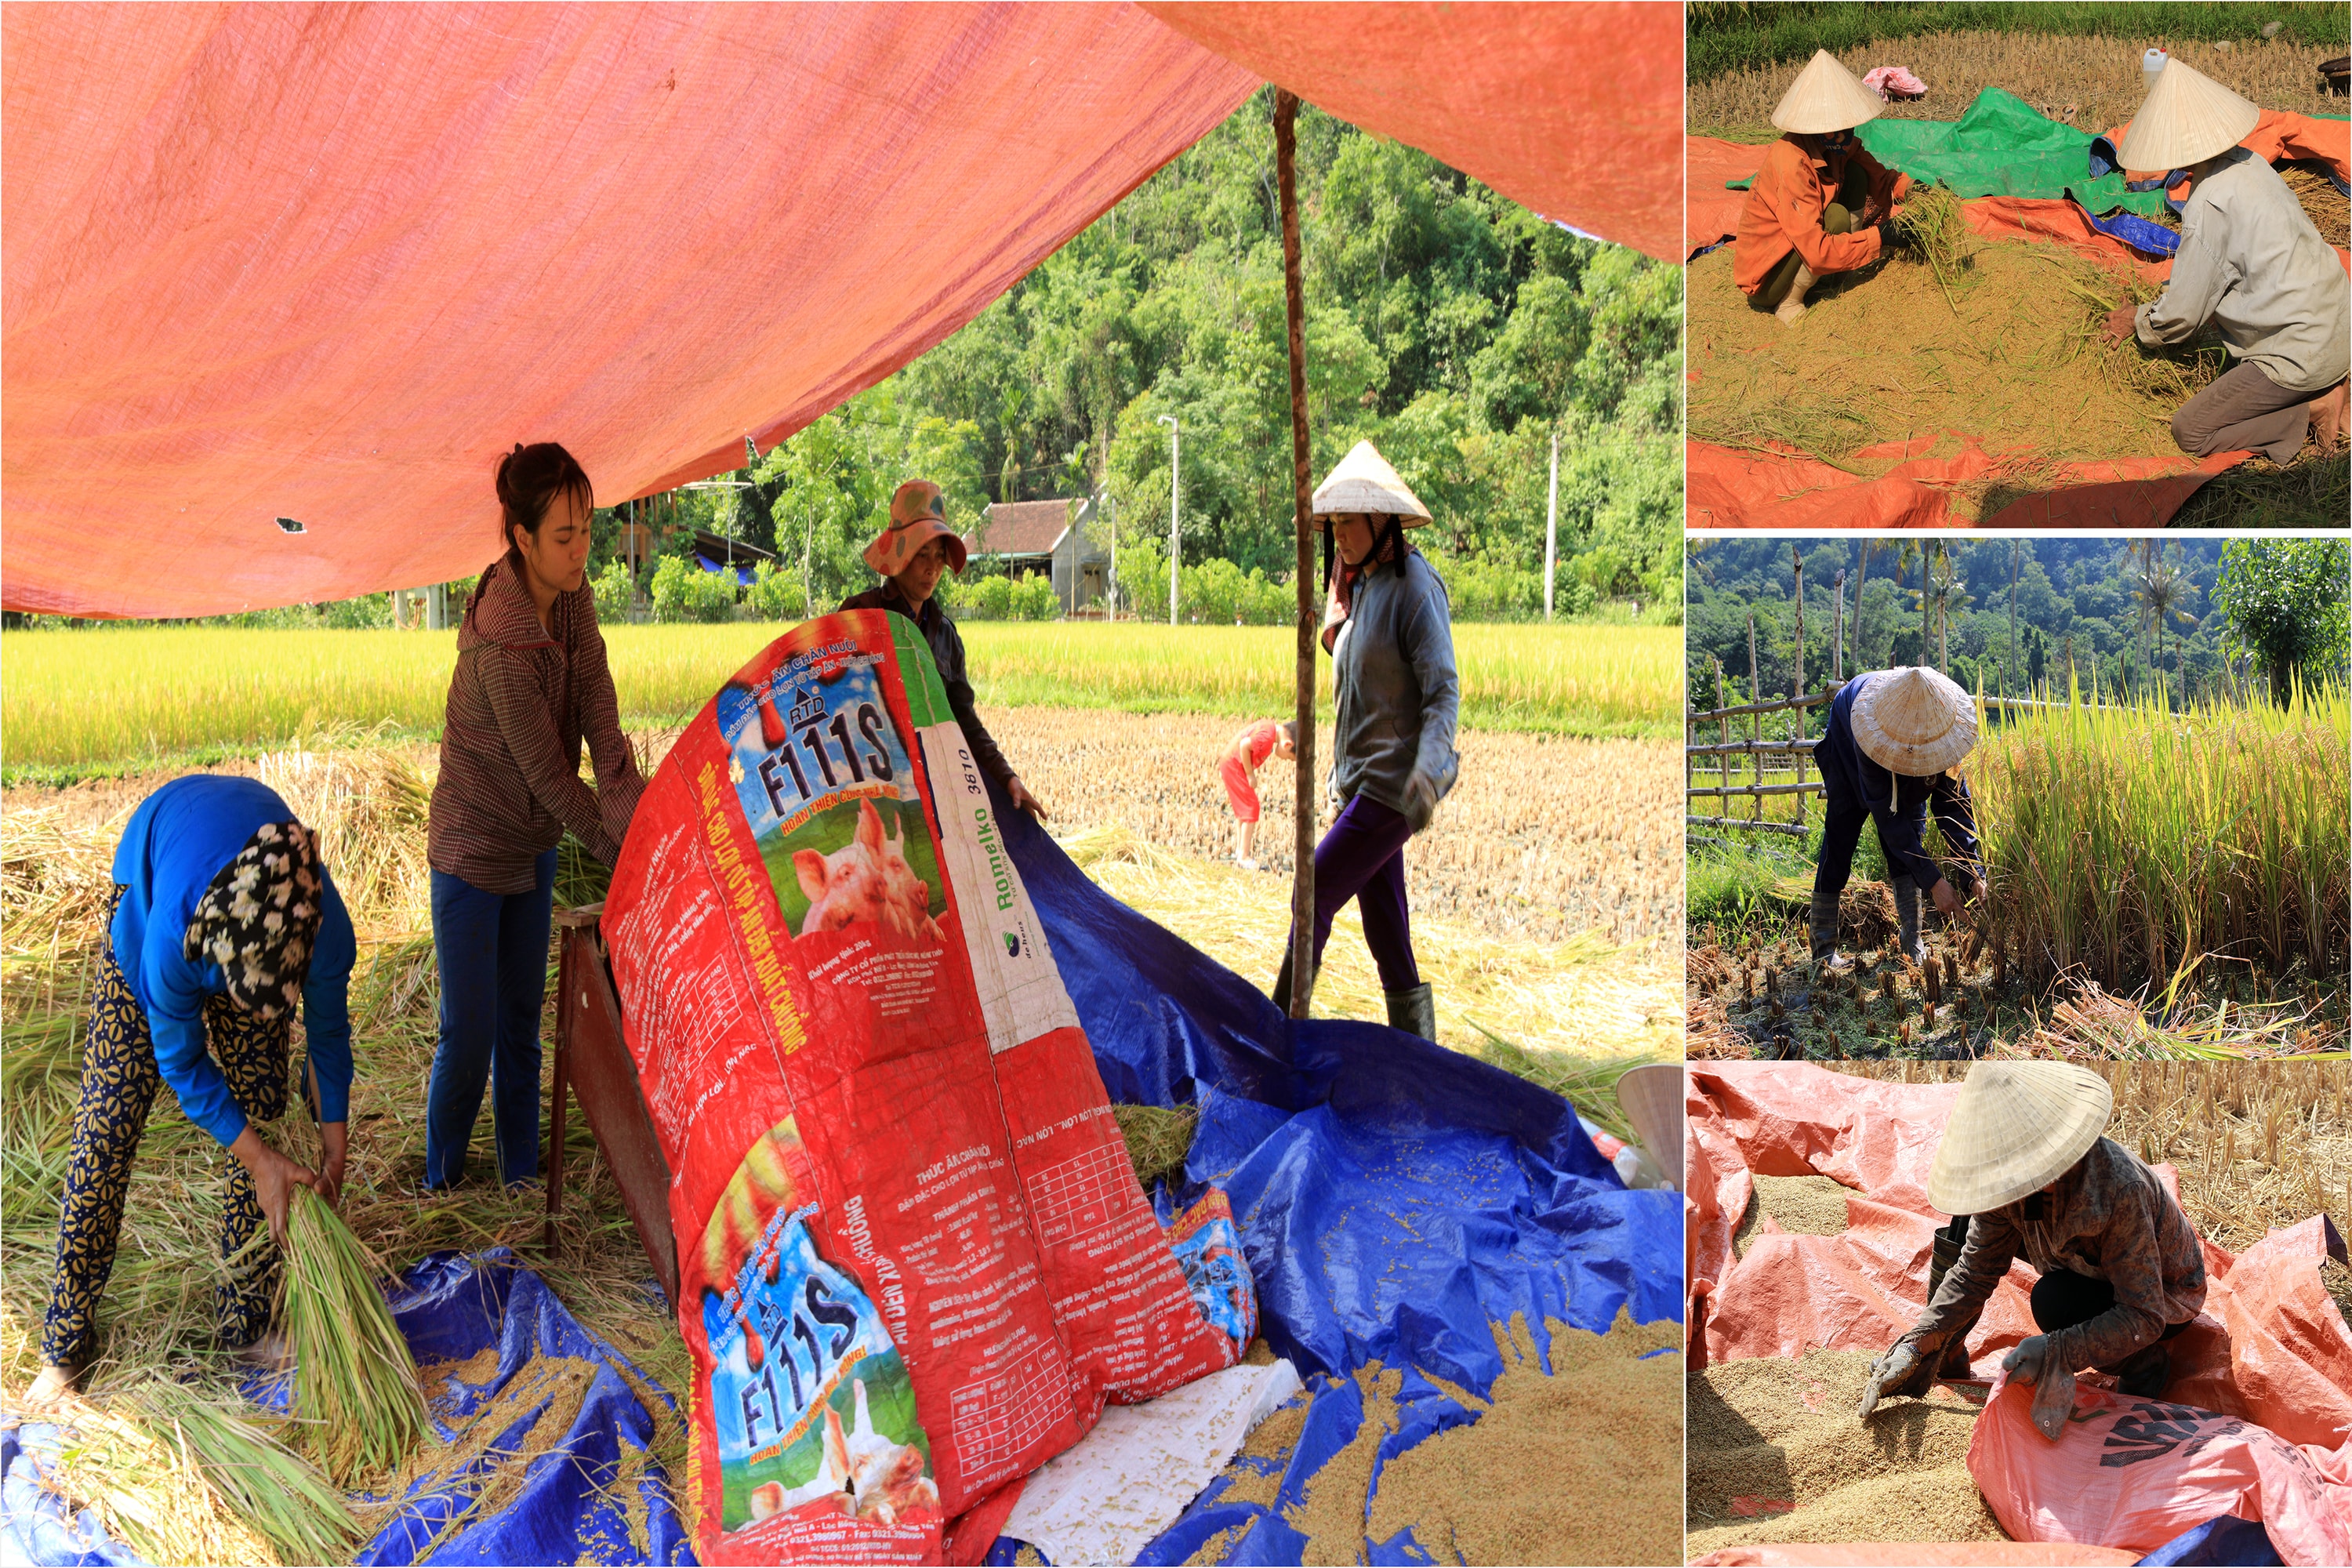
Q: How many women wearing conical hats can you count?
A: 5